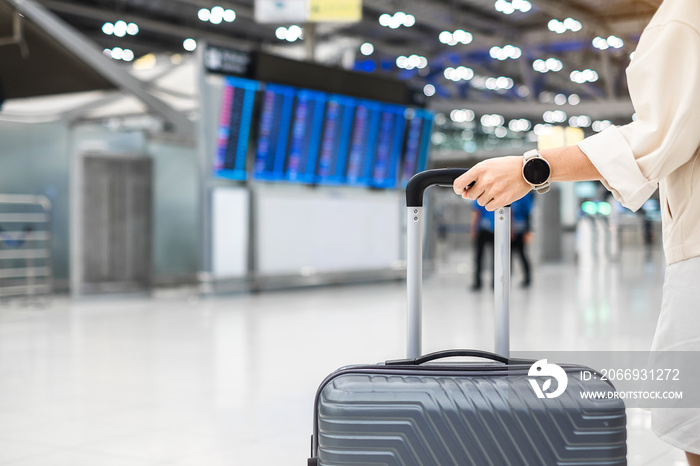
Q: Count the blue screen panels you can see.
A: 7